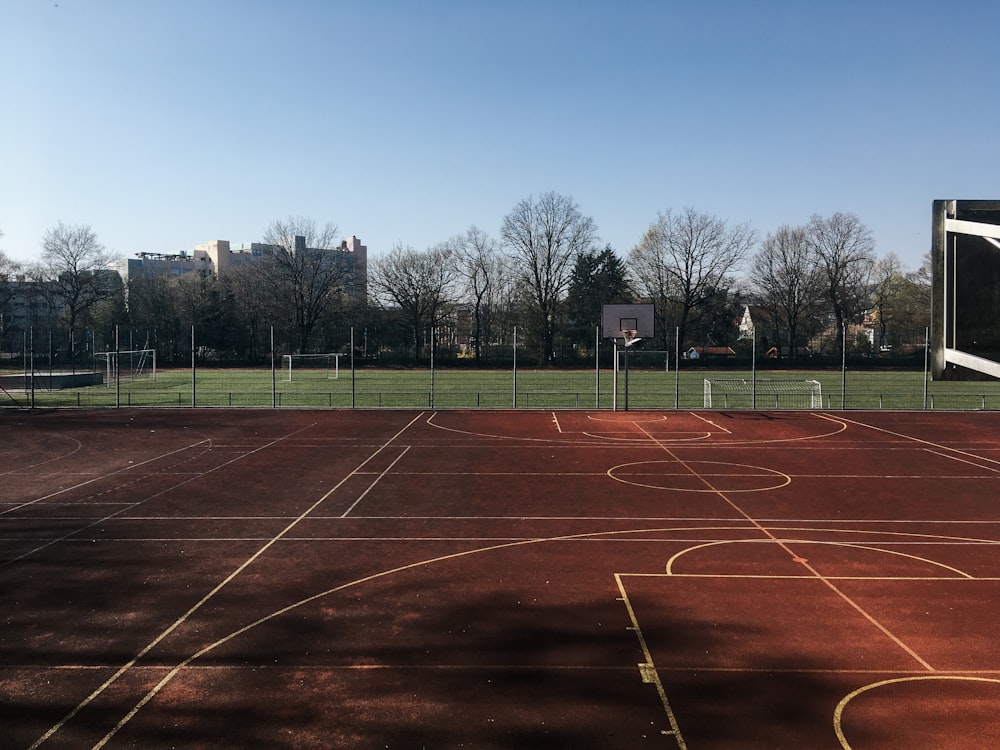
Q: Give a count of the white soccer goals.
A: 4